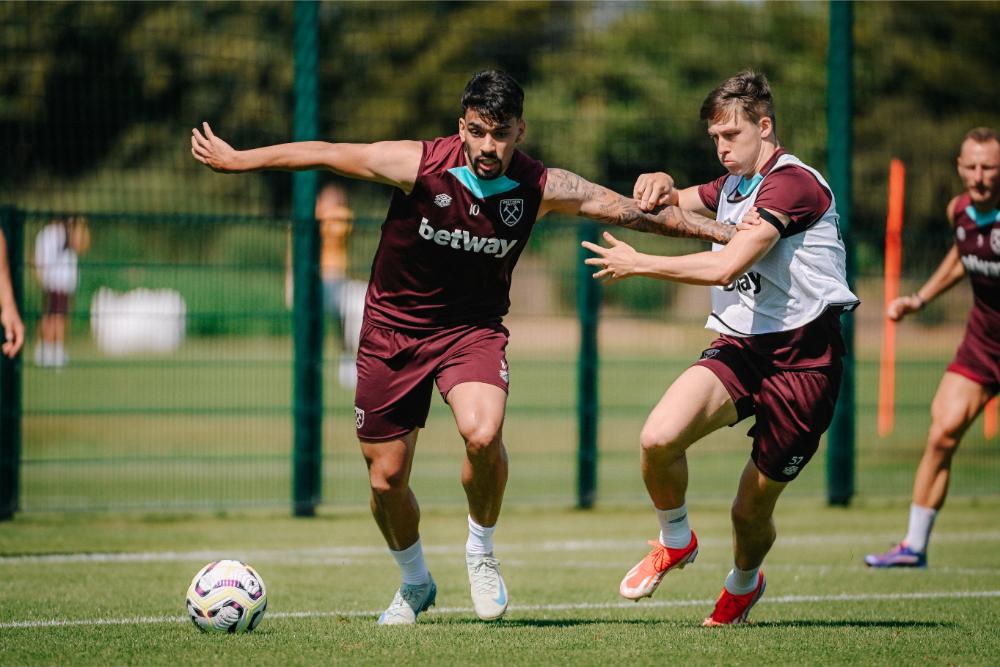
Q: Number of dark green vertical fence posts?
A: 4